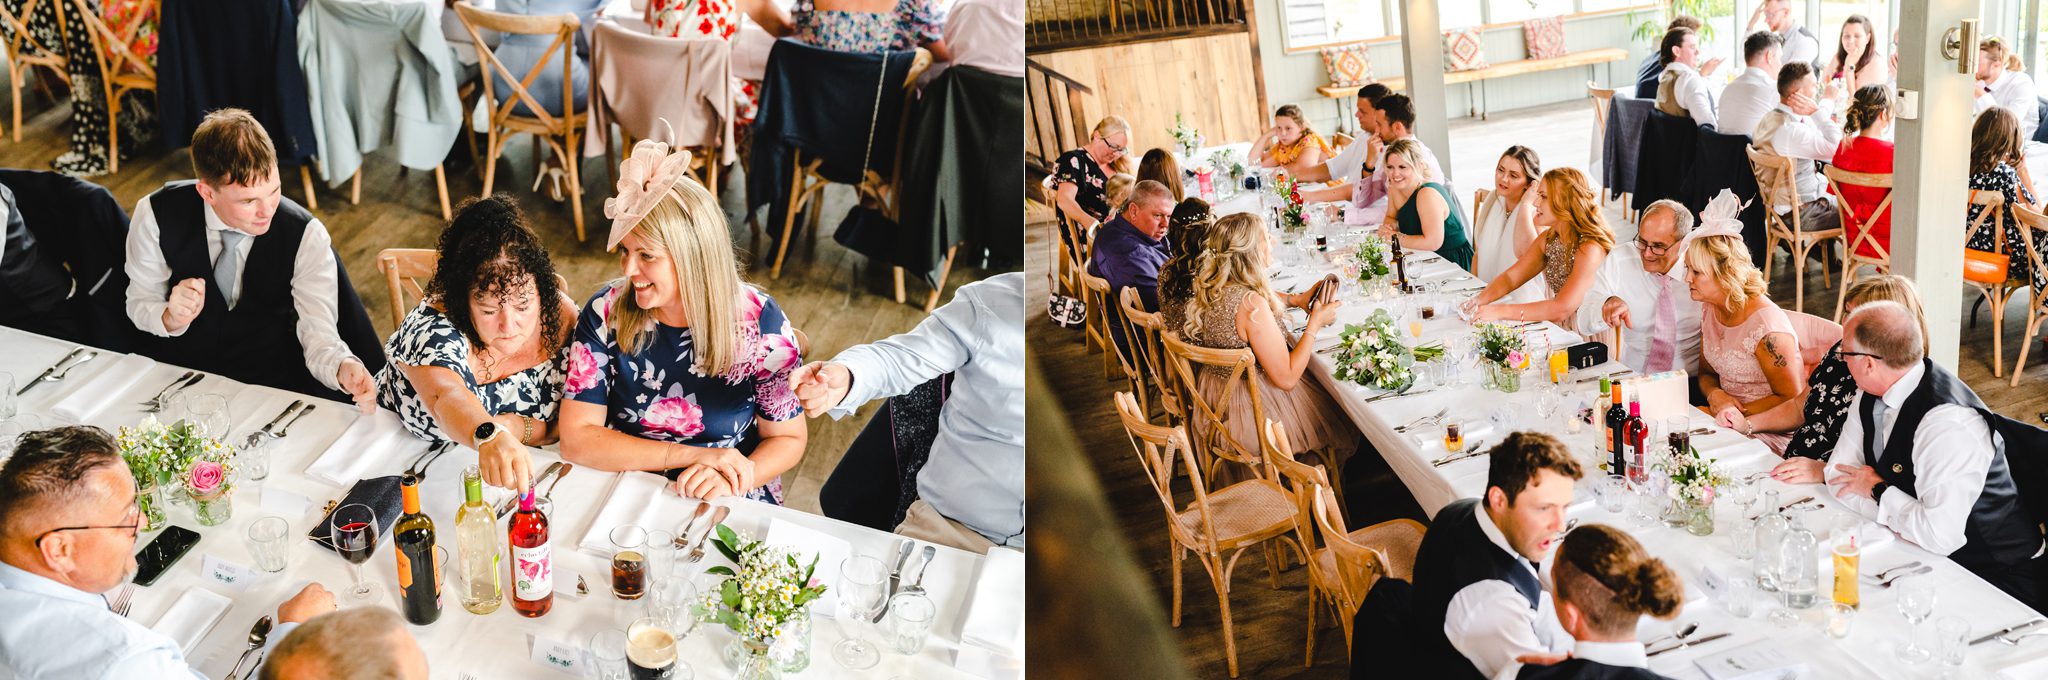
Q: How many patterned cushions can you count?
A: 3